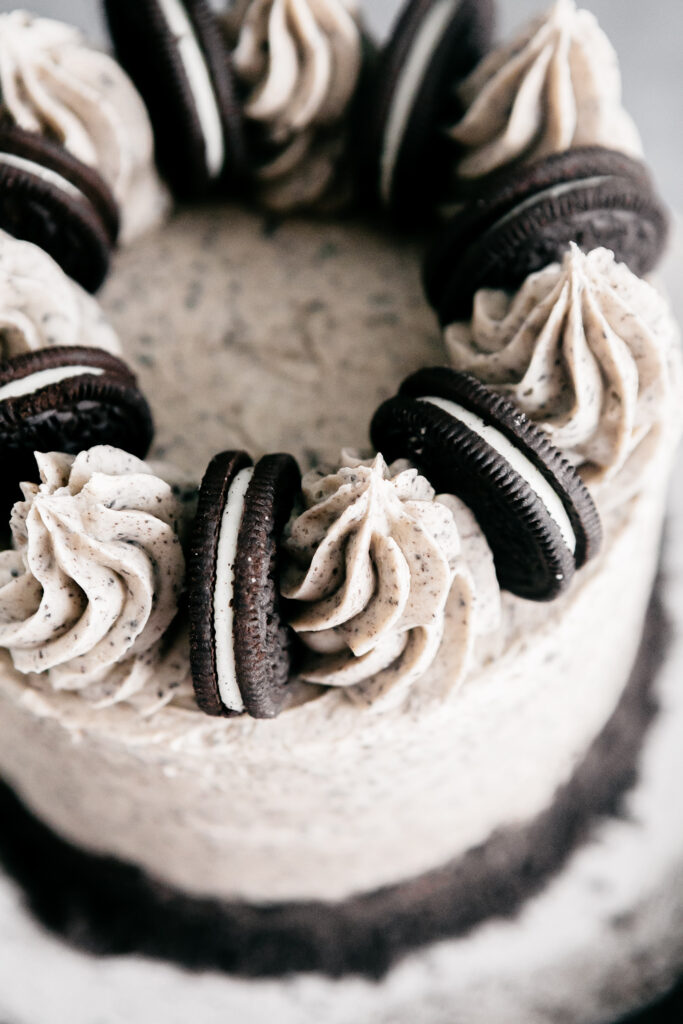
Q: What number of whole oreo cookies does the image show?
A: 7